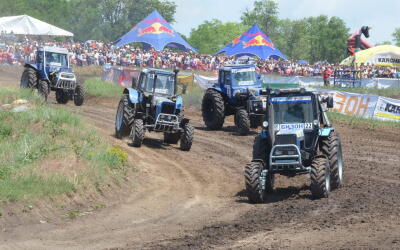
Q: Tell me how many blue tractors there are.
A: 4